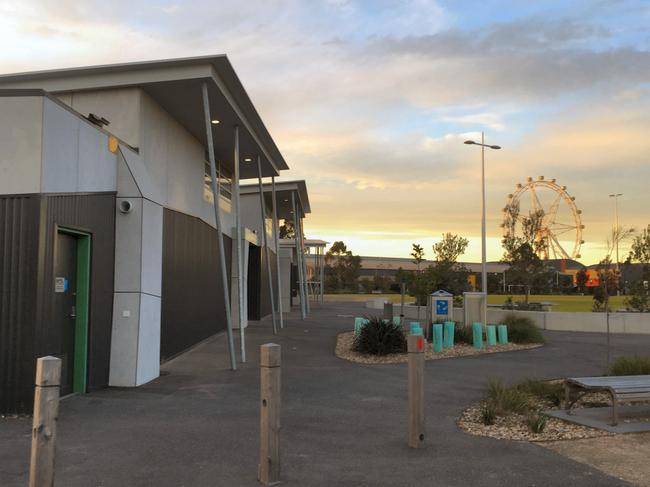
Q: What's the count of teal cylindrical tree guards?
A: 11